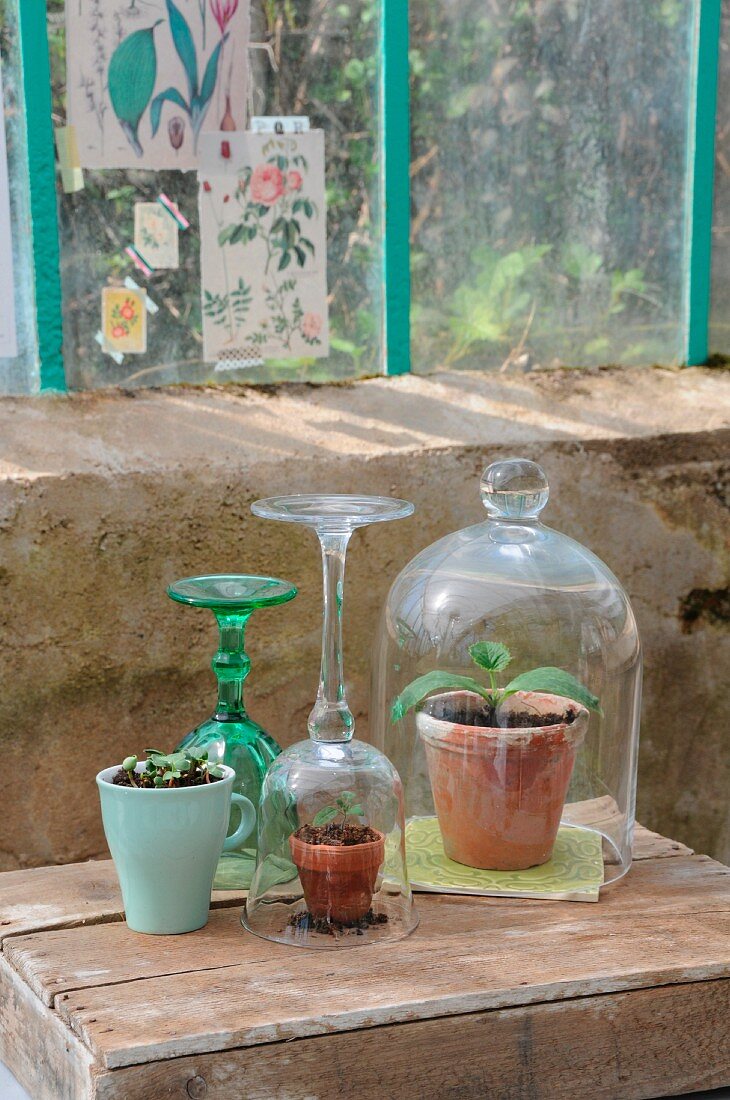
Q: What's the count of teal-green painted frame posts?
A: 3